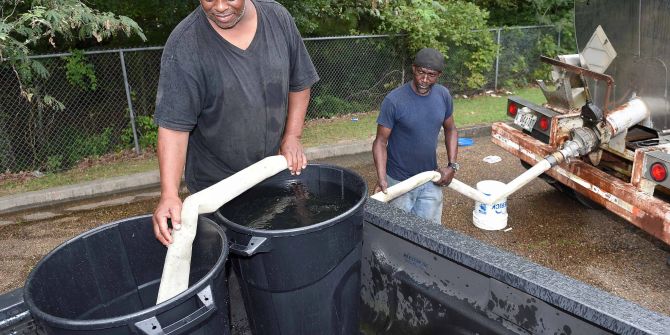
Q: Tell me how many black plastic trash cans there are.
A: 2